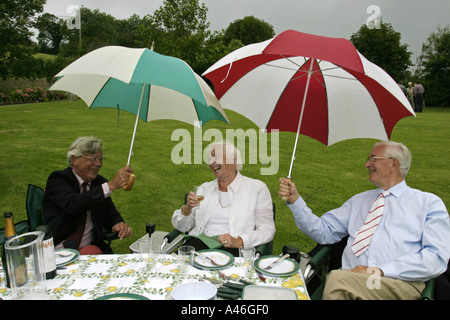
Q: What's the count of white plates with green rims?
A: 4